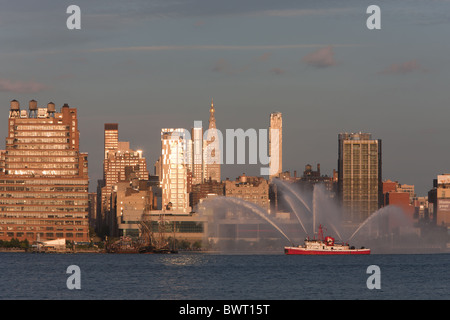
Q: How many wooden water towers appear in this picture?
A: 3